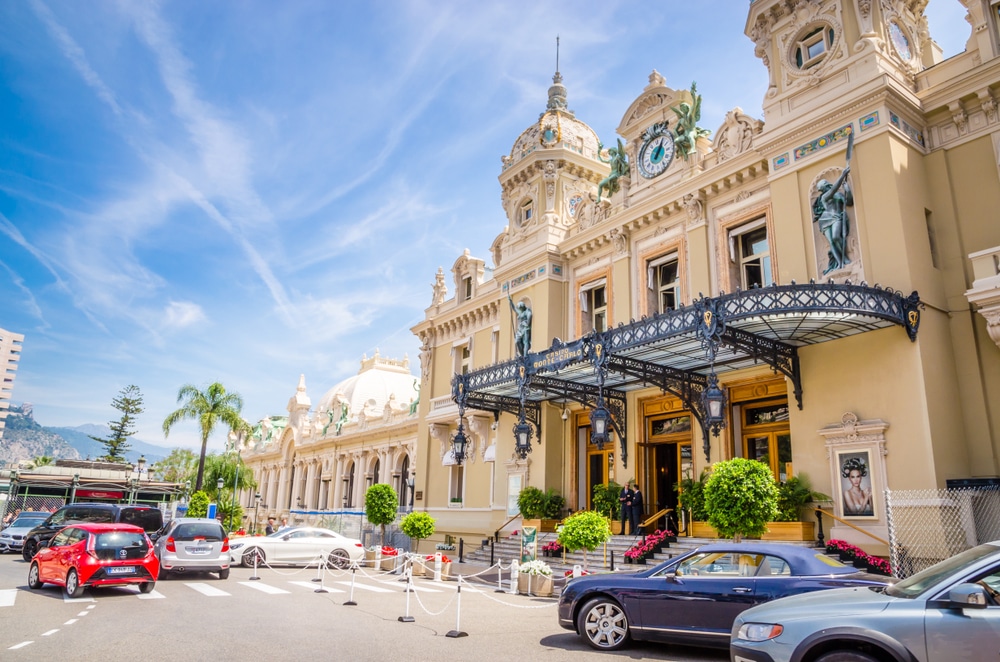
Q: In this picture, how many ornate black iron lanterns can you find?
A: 4